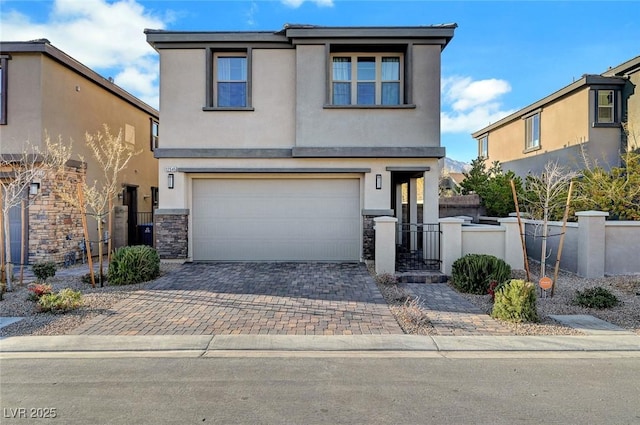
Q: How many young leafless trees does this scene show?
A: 3